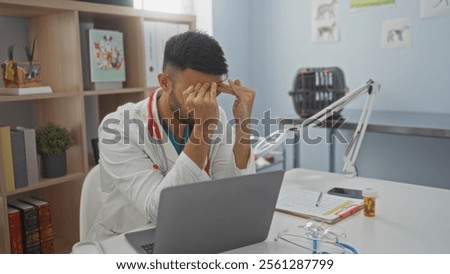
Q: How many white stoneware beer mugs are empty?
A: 0